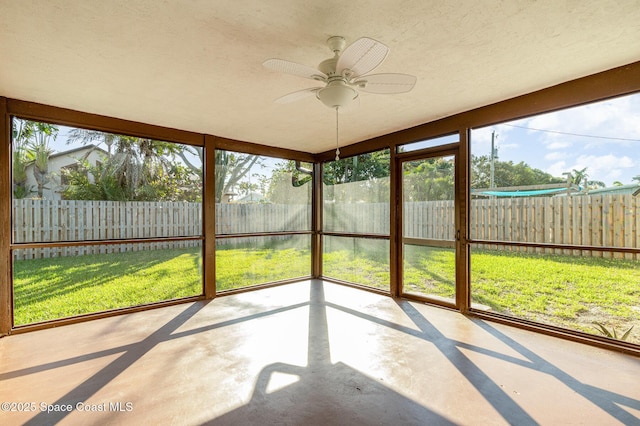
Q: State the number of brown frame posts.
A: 5